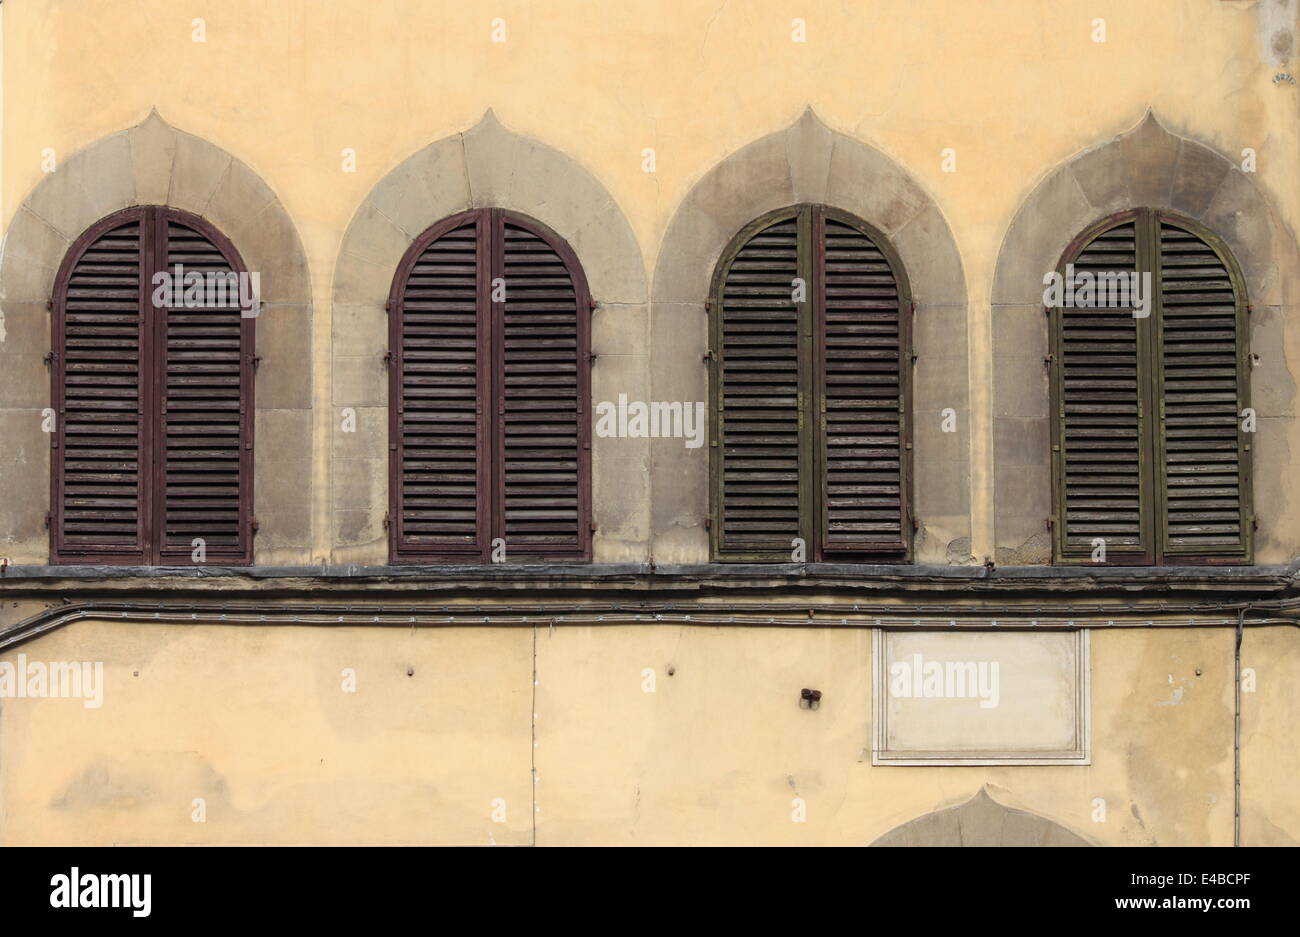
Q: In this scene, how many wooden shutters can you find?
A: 8